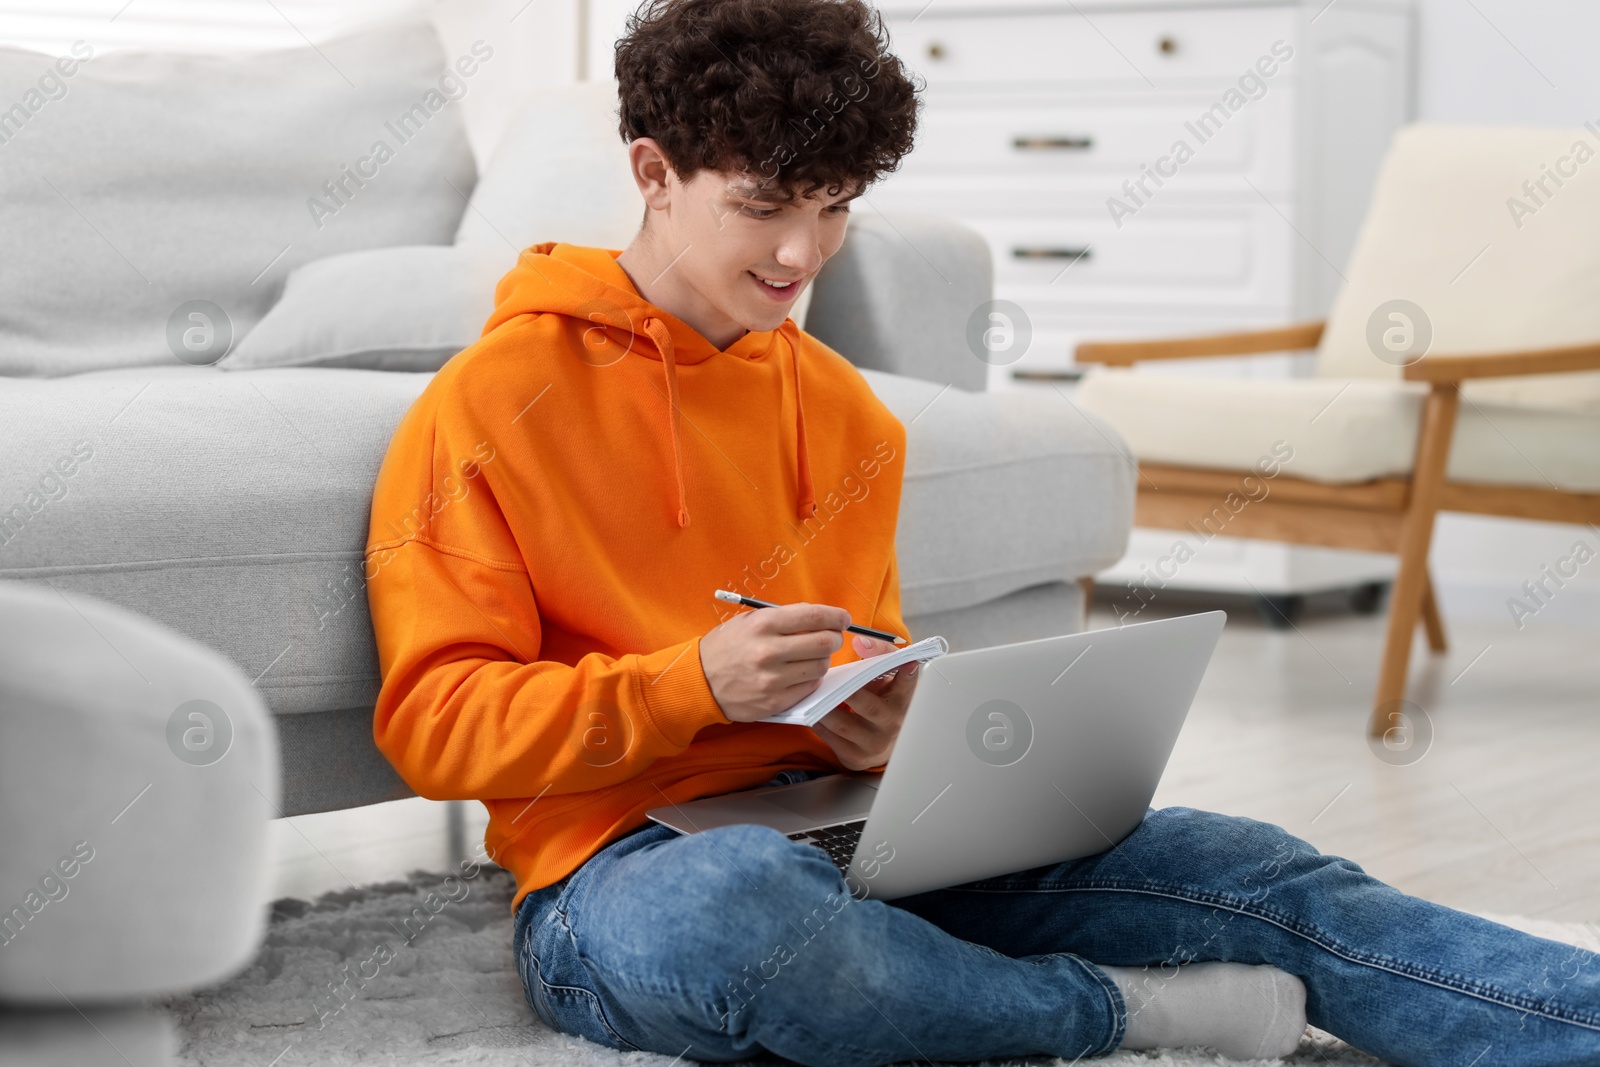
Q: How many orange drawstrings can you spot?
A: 2